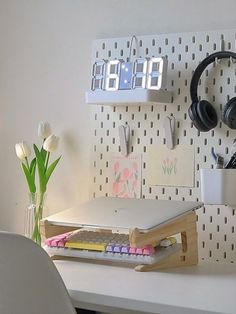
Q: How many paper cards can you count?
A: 2